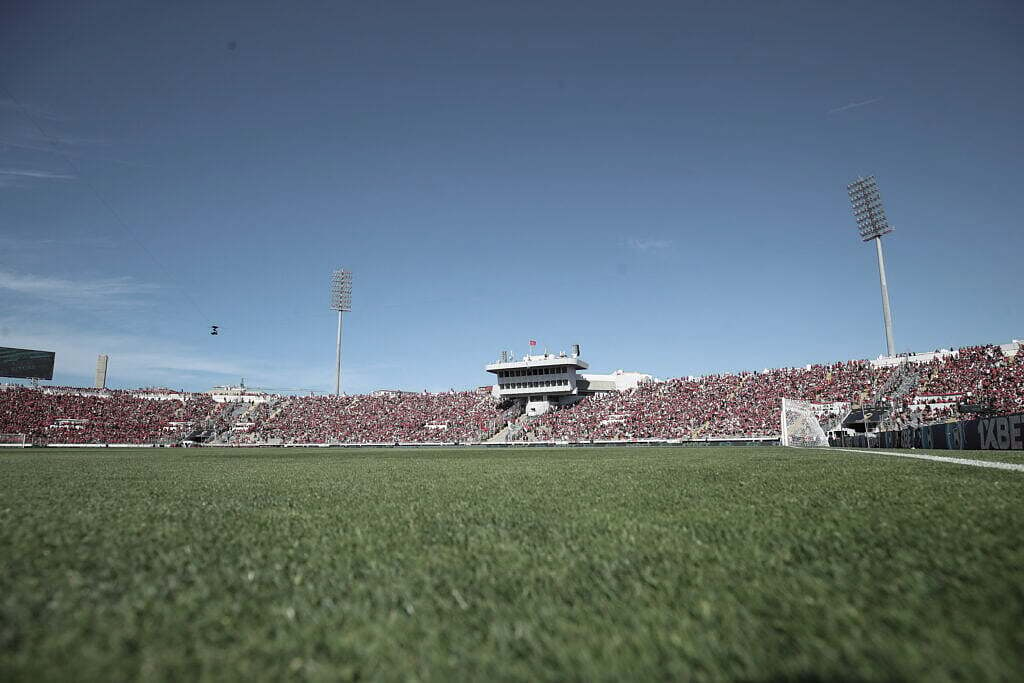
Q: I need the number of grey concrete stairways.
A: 3